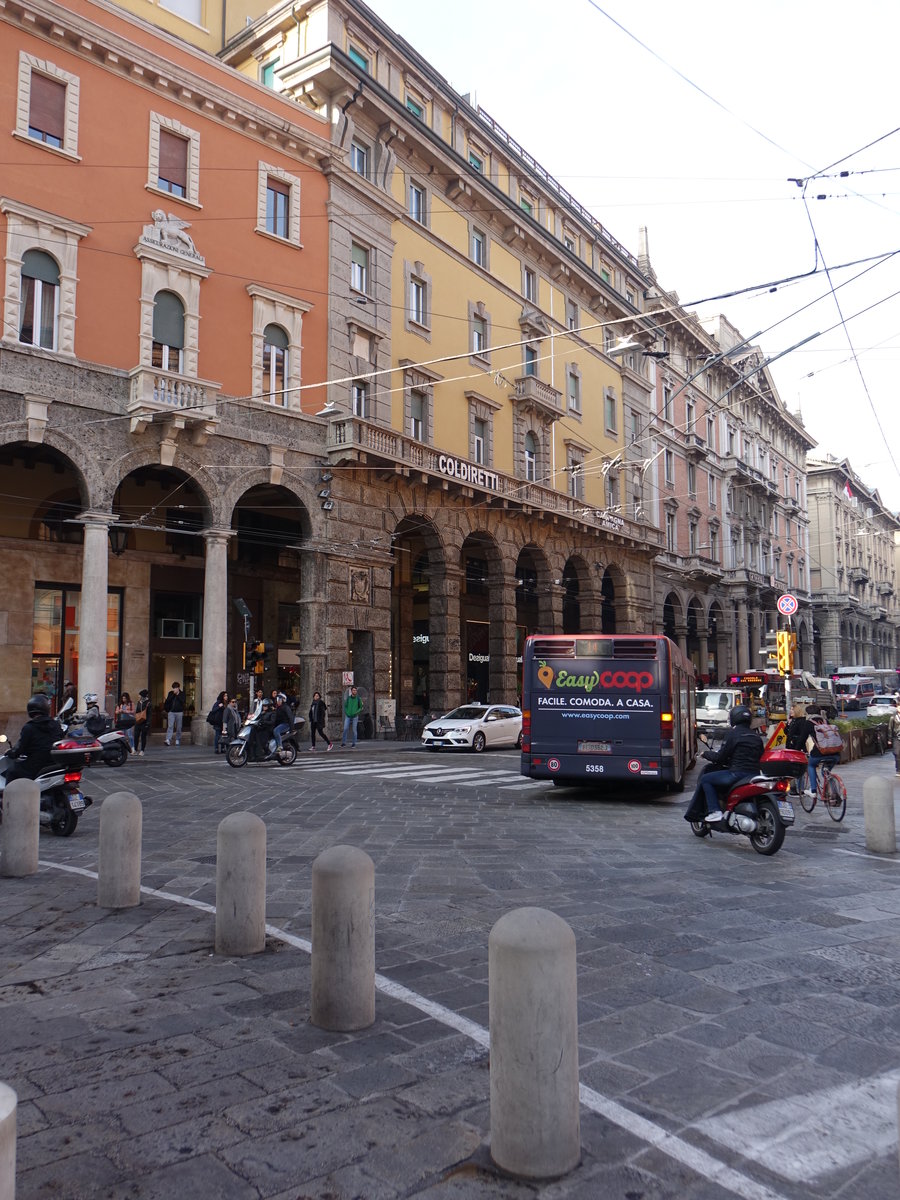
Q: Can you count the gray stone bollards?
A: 7